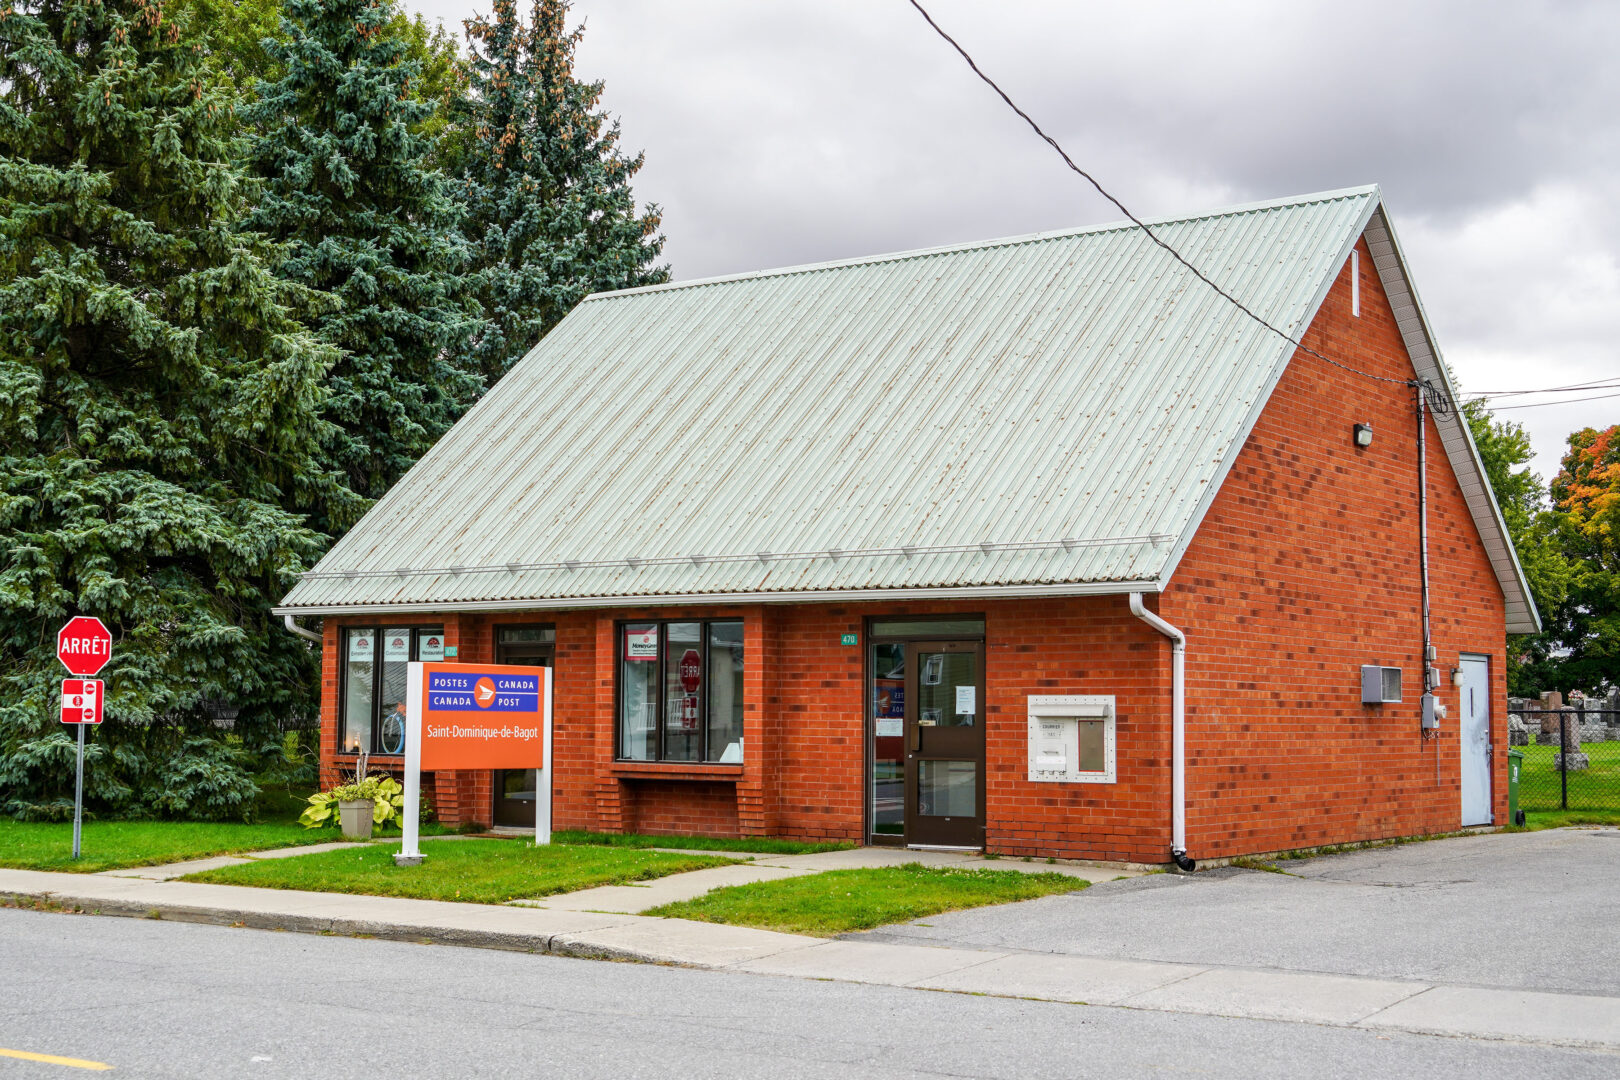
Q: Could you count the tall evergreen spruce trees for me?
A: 3